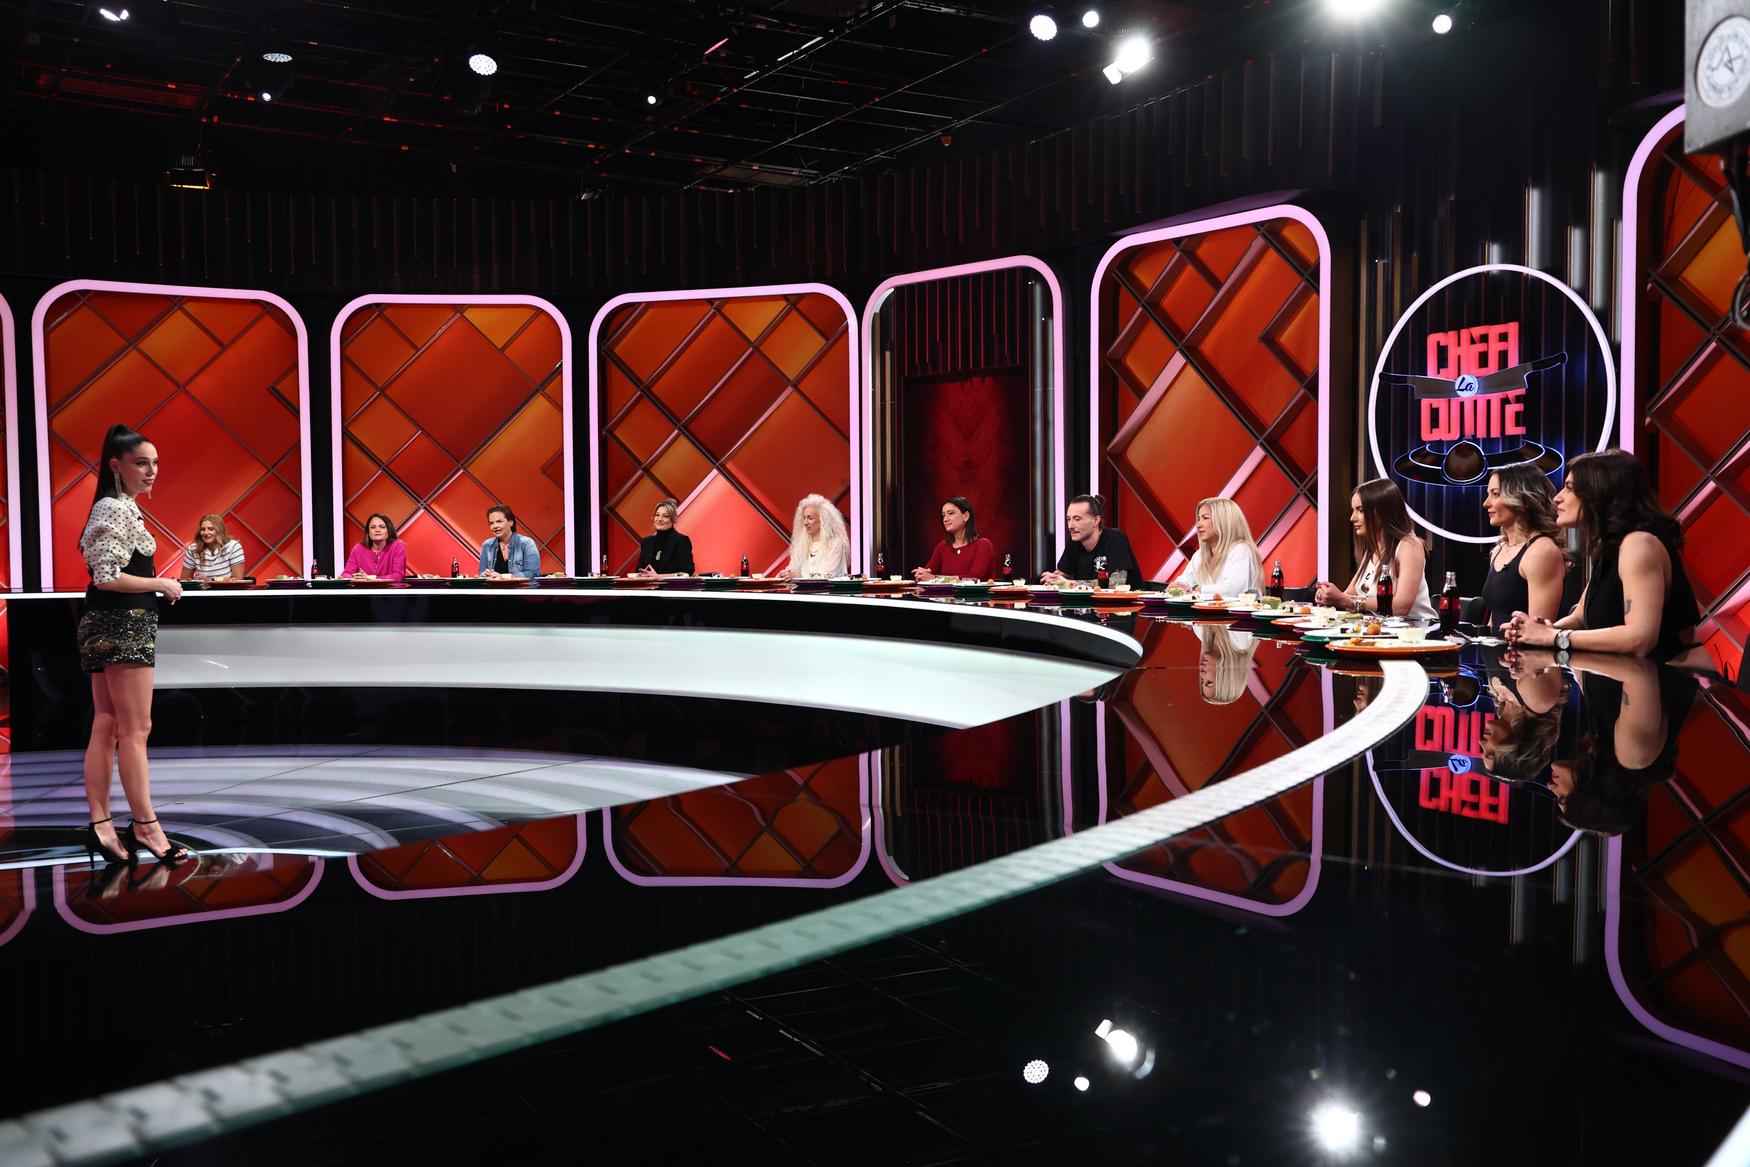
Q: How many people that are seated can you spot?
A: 11